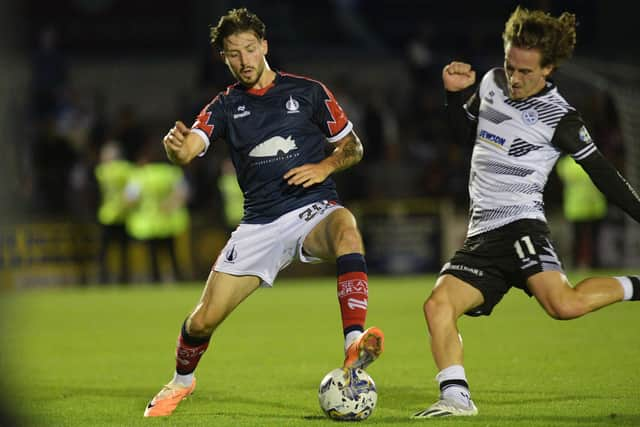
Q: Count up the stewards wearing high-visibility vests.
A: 4